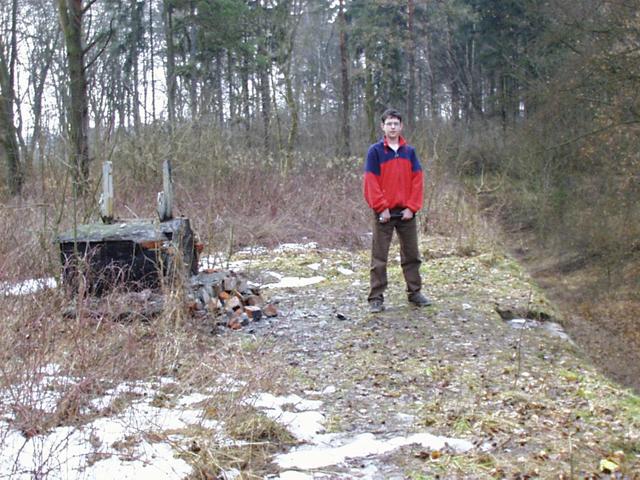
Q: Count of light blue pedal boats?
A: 0